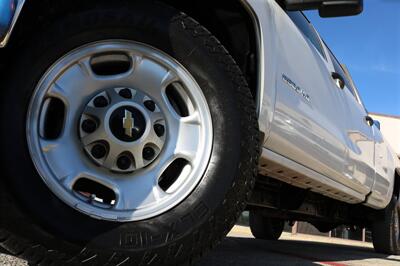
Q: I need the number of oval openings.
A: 5